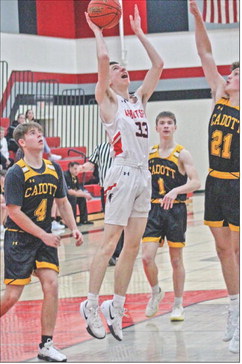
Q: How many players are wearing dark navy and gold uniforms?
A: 3